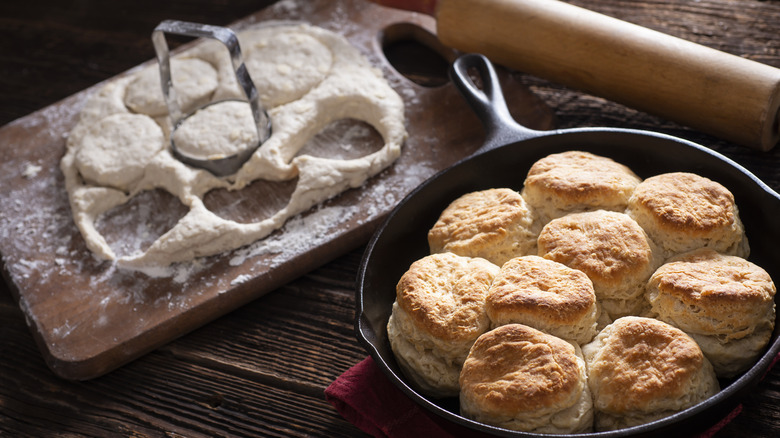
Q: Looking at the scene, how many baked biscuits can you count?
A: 9